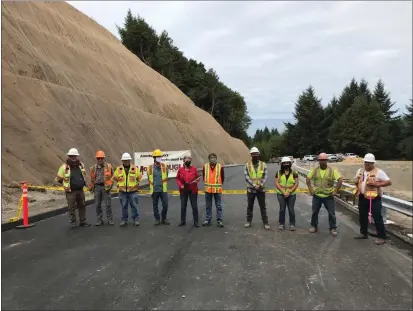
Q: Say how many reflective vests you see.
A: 9